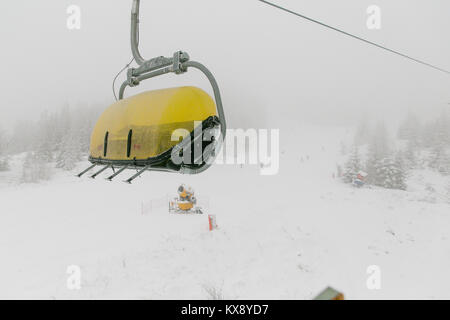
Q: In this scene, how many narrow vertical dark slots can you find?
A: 2